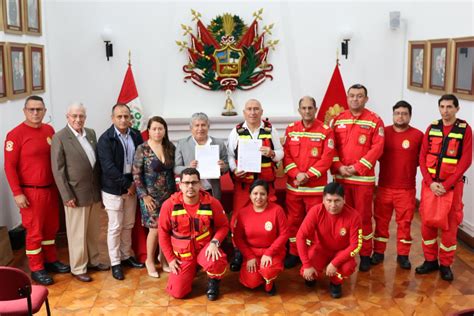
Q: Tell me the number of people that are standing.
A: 10